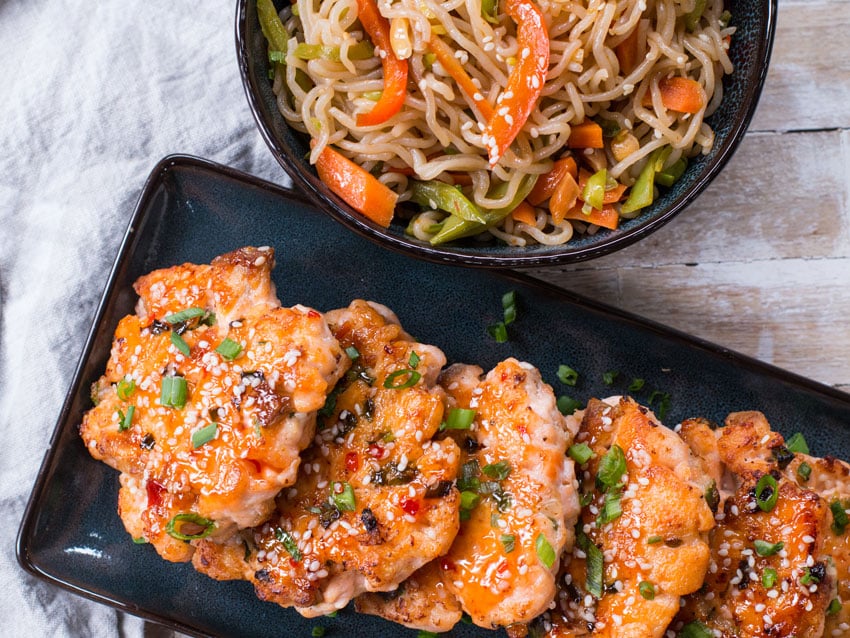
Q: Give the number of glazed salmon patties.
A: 6